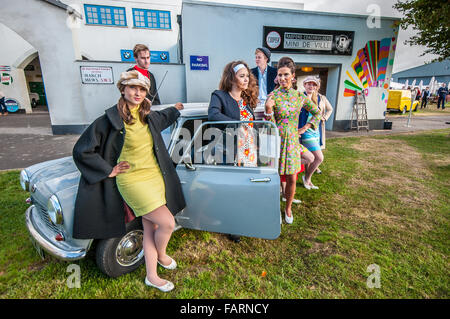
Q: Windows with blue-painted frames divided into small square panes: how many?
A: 2